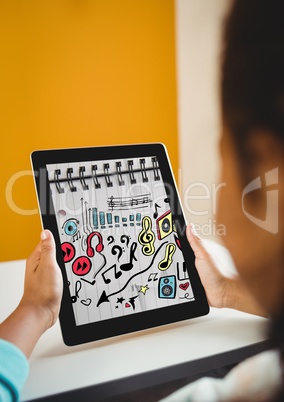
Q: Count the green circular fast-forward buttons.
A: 0